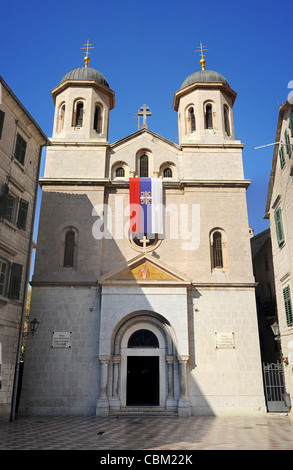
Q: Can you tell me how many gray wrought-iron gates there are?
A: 1